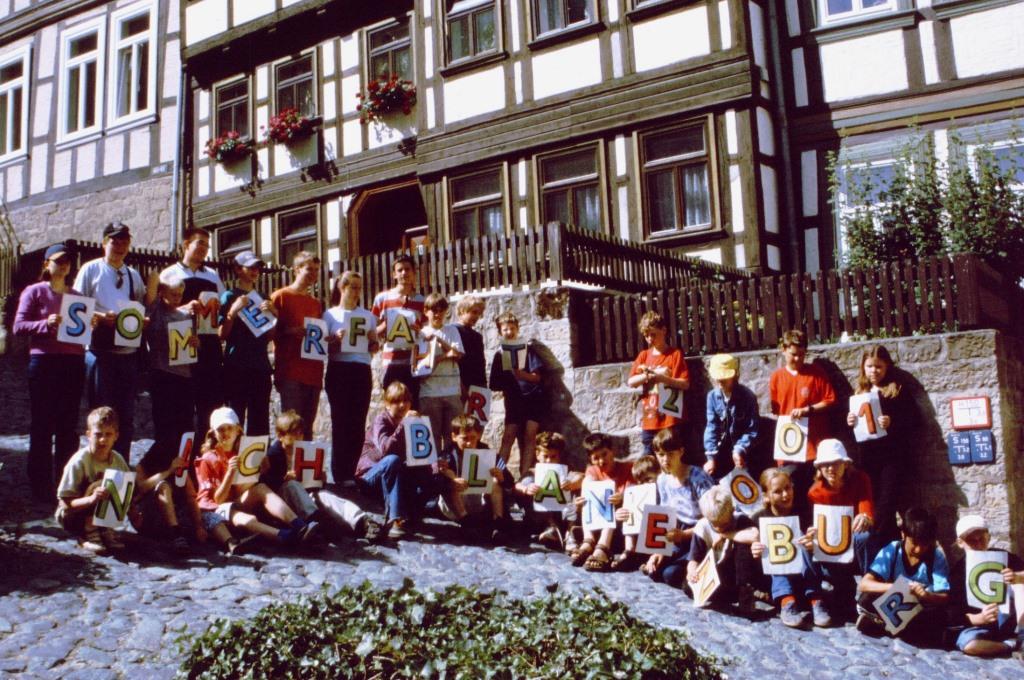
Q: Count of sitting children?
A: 15